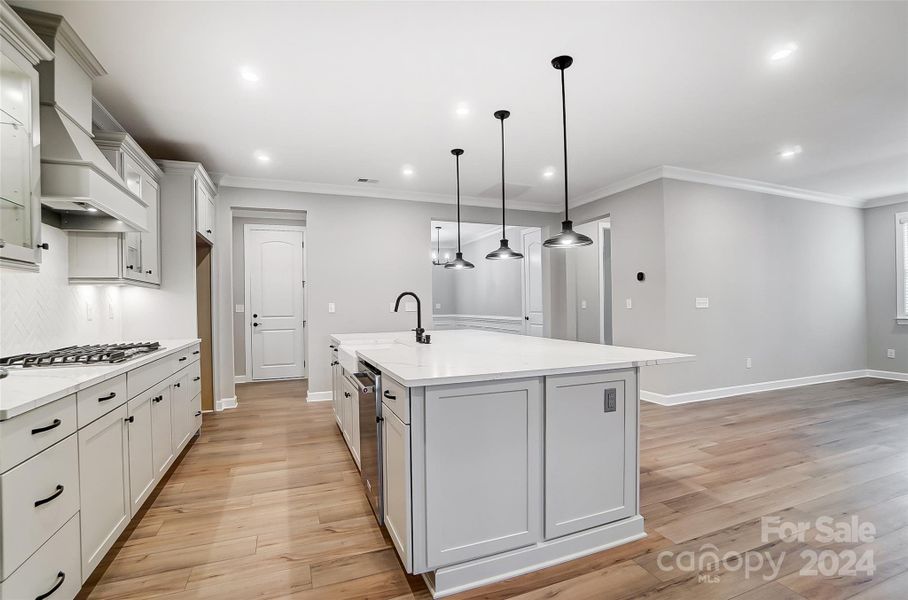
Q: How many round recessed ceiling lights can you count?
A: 7